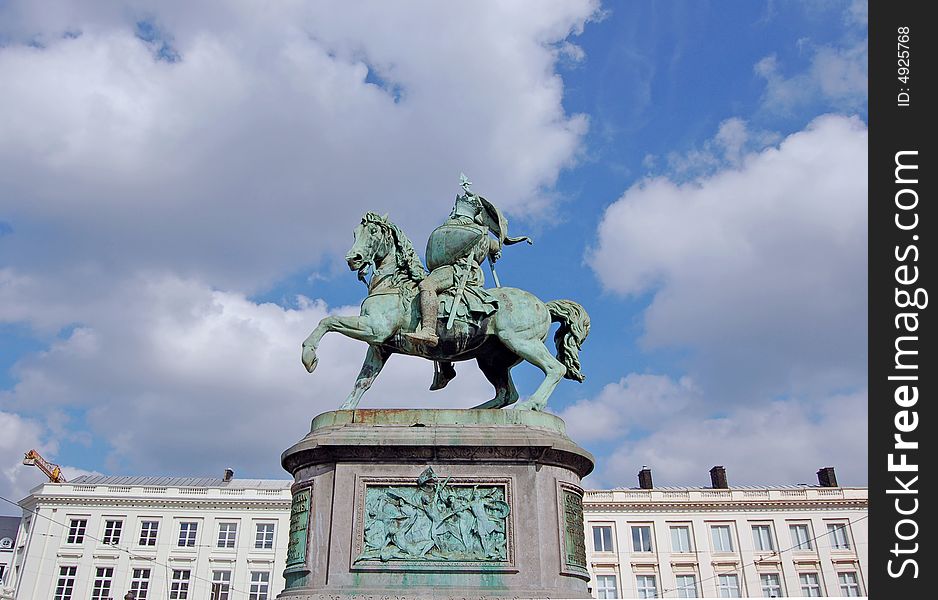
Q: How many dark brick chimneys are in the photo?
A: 3